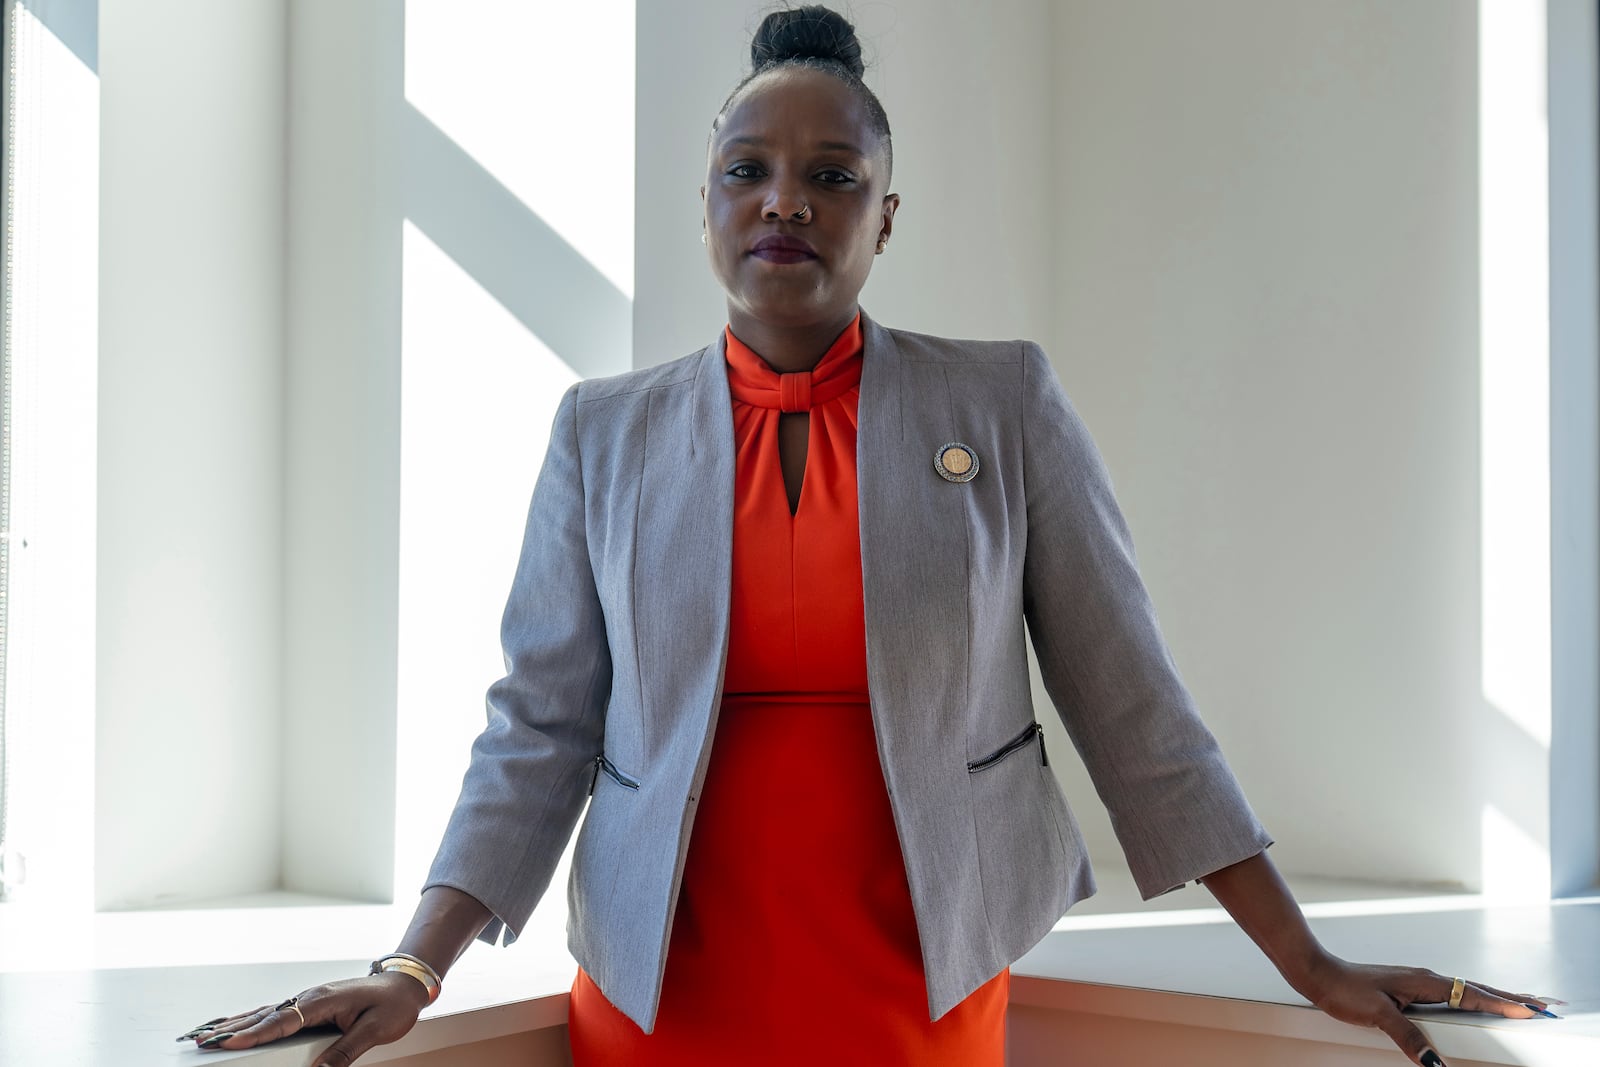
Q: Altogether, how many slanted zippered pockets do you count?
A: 2